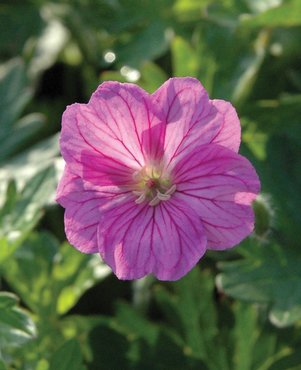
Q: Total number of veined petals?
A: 5